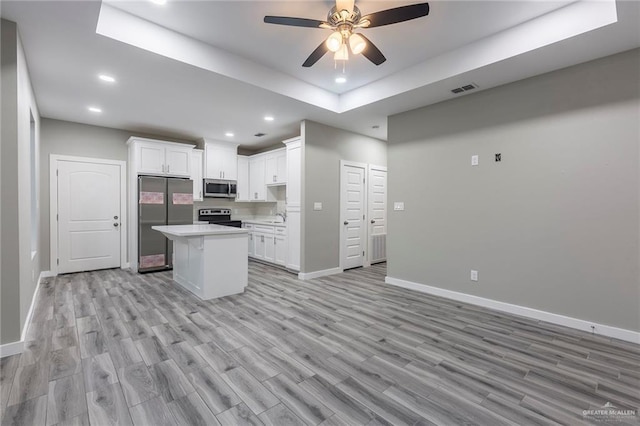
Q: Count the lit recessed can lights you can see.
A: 6